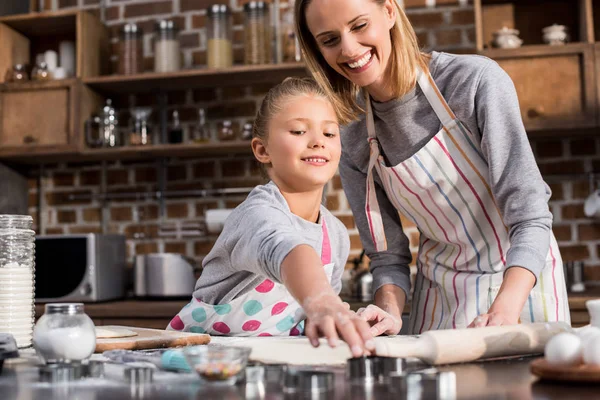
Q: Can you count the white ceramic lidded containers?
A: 2